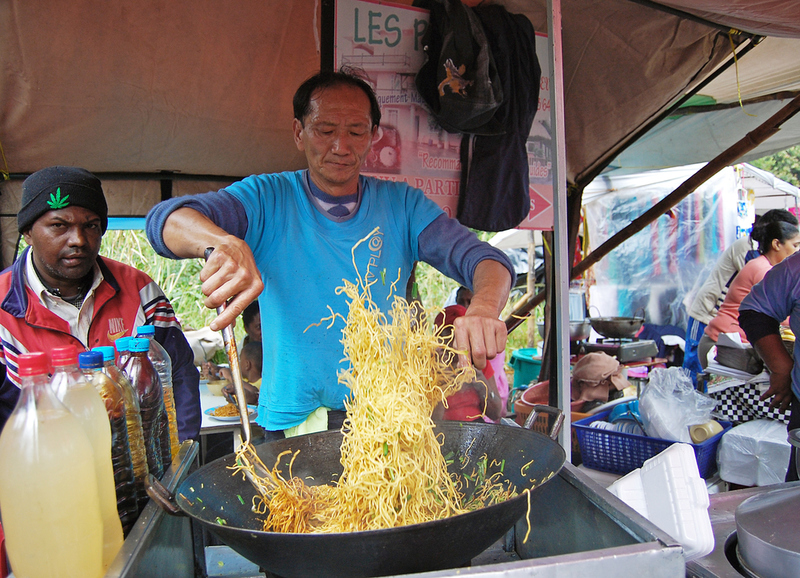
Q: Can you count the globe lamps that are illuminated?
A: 0